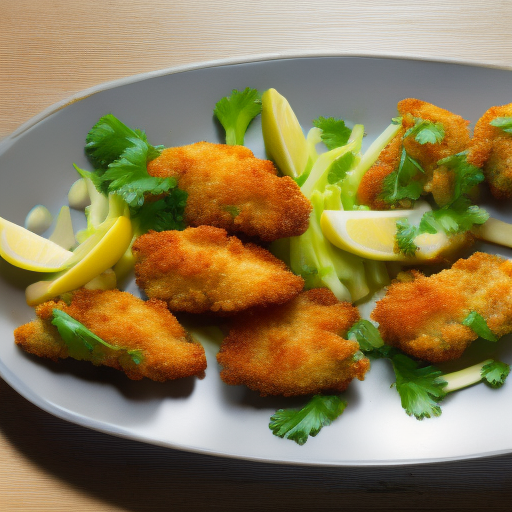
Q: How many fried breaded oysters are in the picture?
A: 7